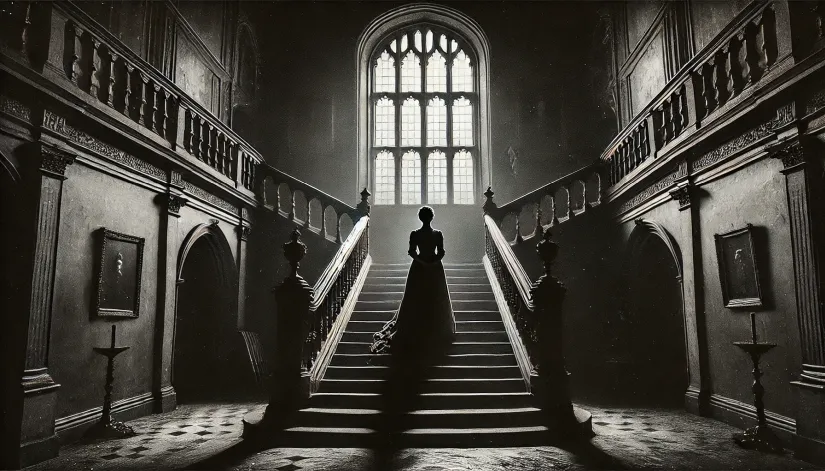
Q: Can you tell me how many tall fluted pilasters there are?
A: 2